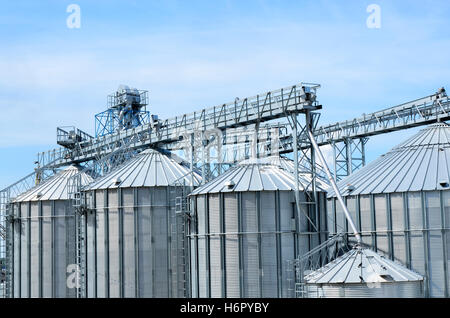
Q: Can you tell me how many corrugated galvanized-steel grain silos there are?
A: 5